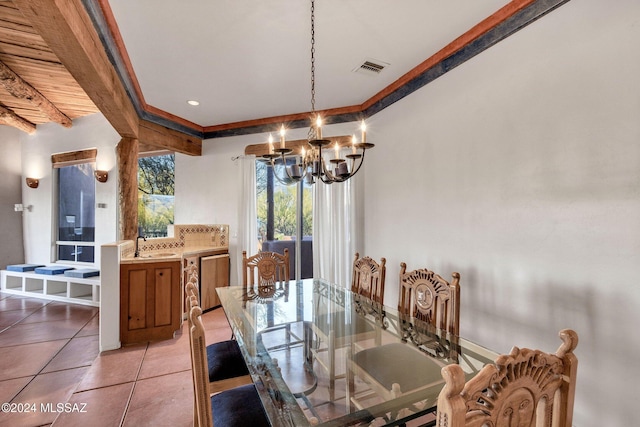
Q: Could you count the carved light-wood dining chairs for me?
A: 6